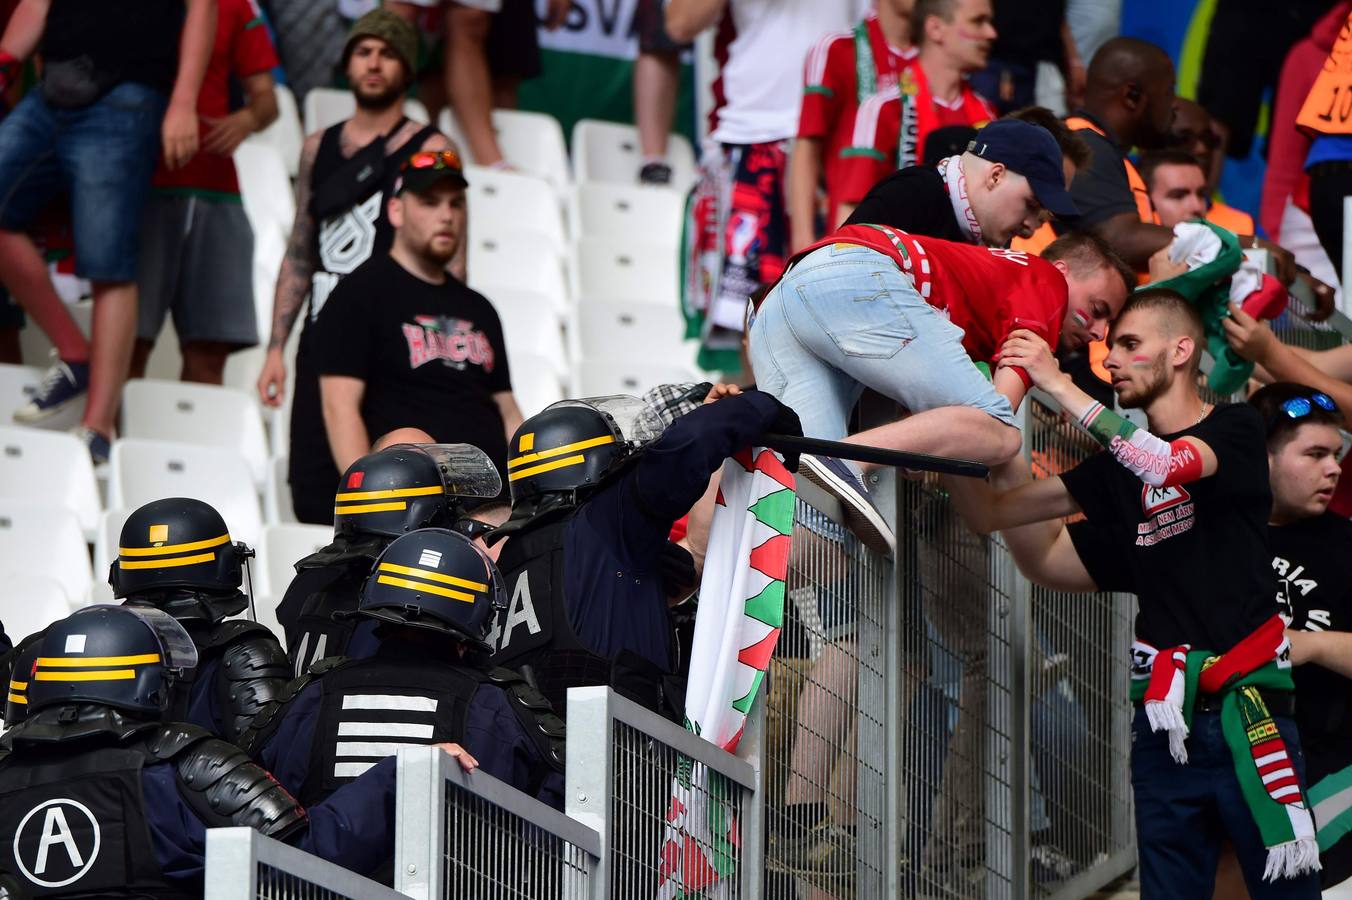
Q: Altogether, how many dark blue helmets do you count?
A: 6